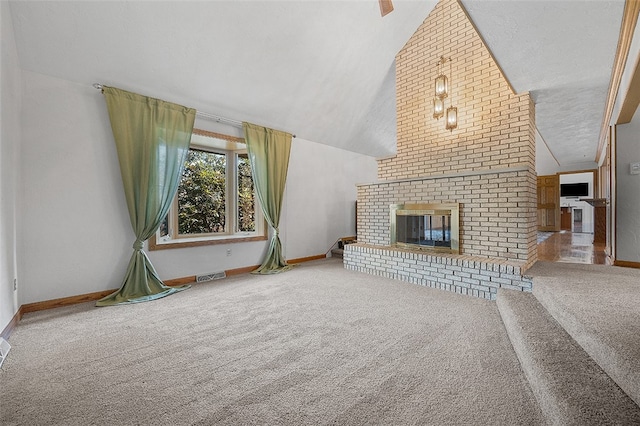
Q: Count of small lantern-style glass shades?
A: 3